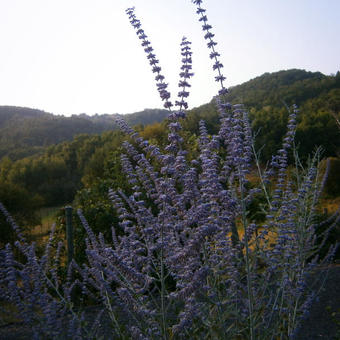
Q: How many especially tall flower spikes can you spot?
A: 3